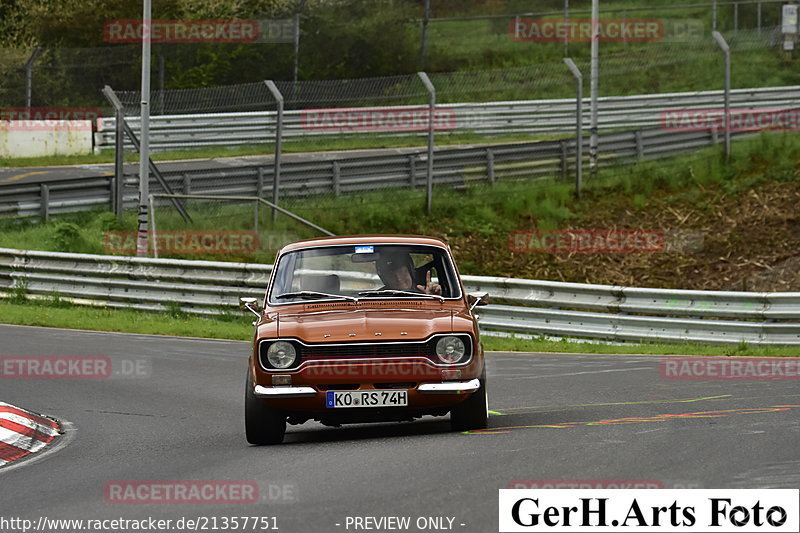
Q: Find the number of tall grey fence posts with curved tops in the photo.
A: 5